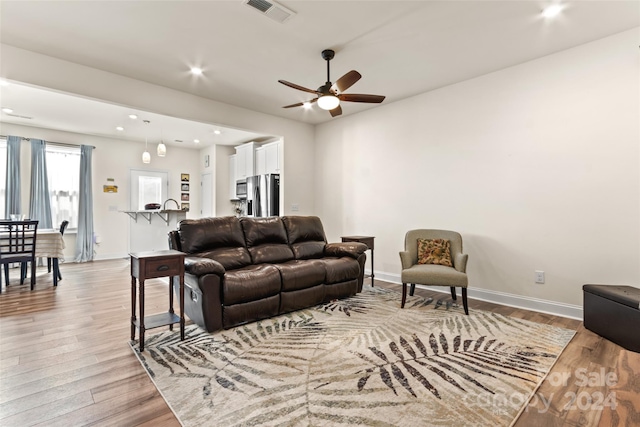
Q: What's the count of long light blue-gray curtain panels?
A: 3